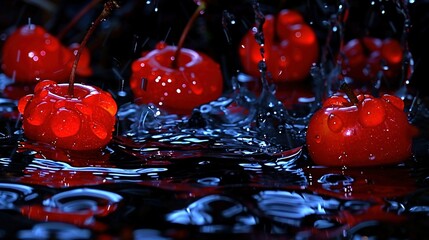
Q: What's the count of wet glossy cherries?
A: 6